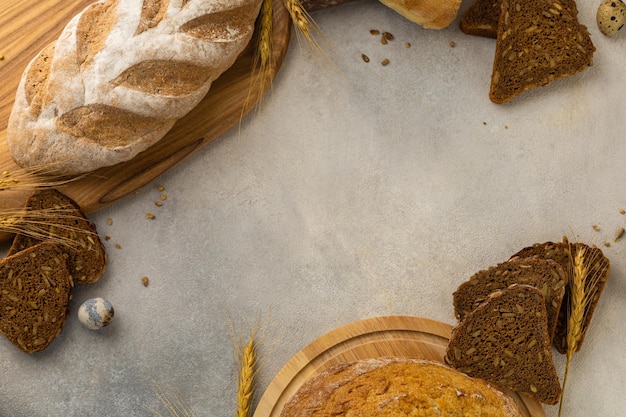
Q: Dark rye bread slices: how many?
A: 7